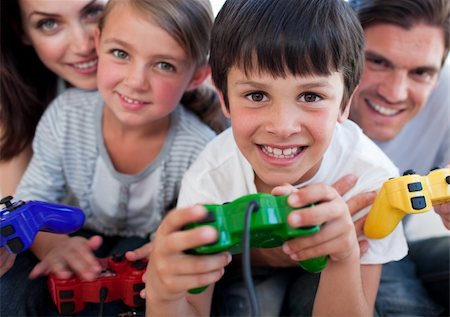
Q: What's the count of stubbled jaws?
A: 1